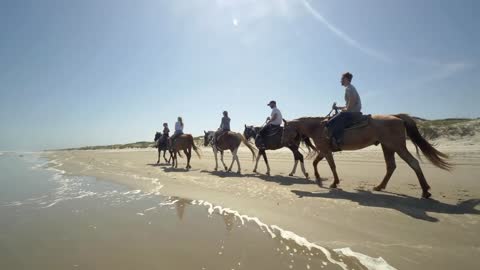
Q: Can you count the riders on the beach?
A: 5